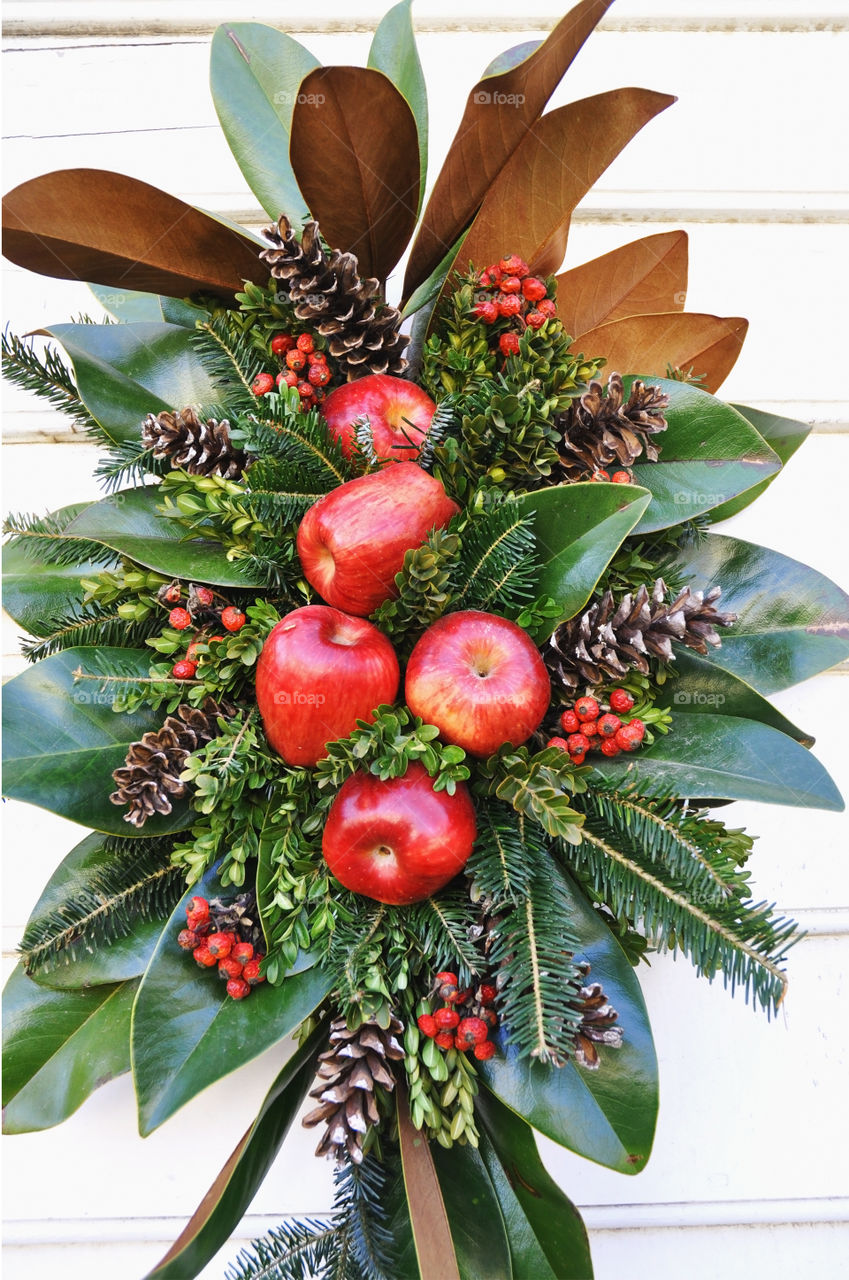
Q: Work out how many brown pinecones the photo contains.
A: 7